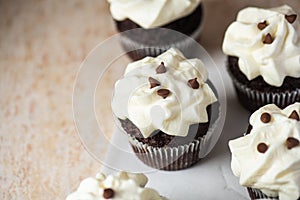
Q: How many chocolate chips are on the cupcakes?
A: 12